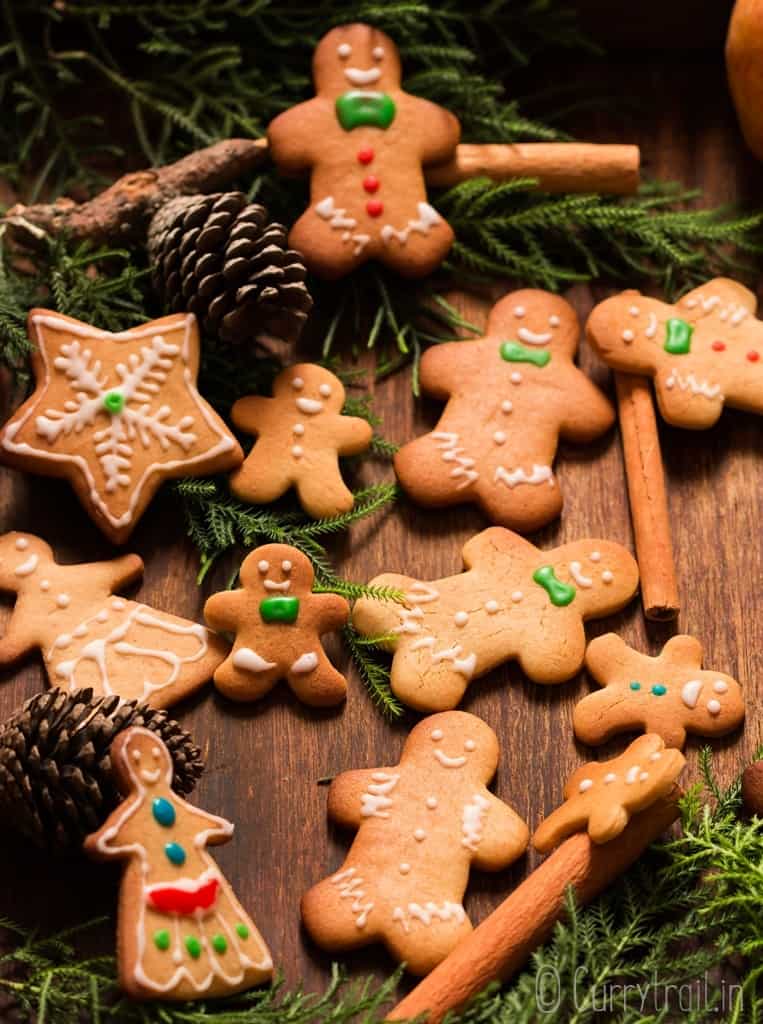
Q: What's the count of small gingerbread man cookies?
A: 4